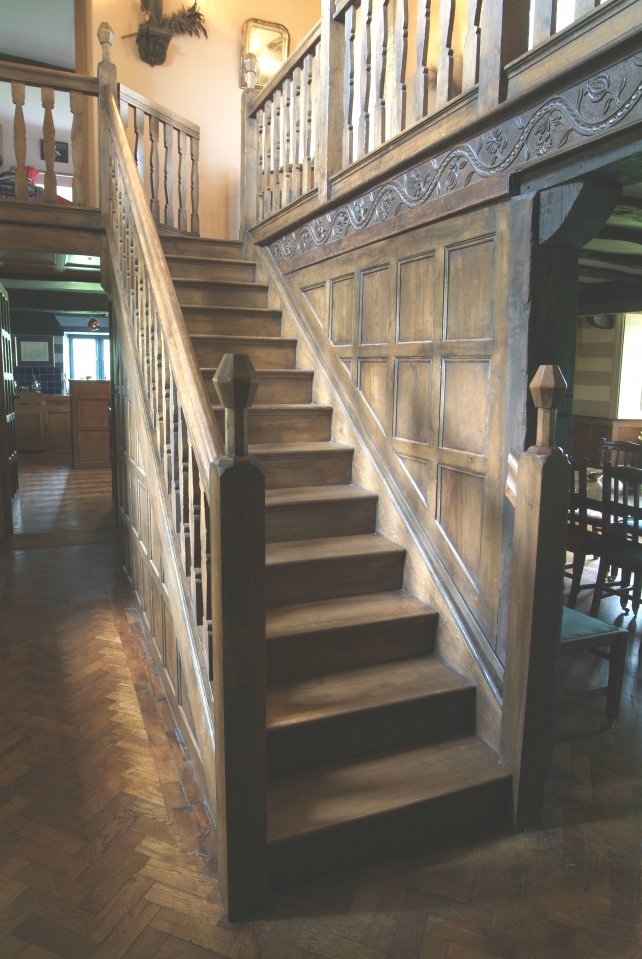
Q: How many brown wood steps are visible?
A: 13